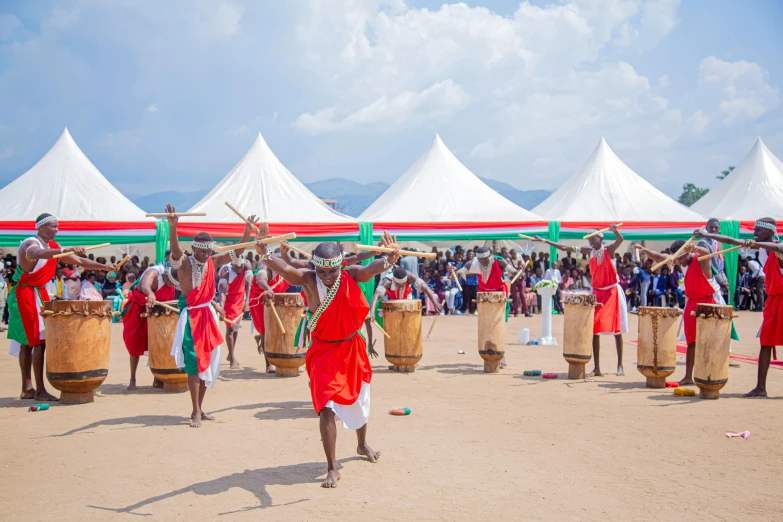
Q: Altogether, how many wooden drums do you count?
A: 8